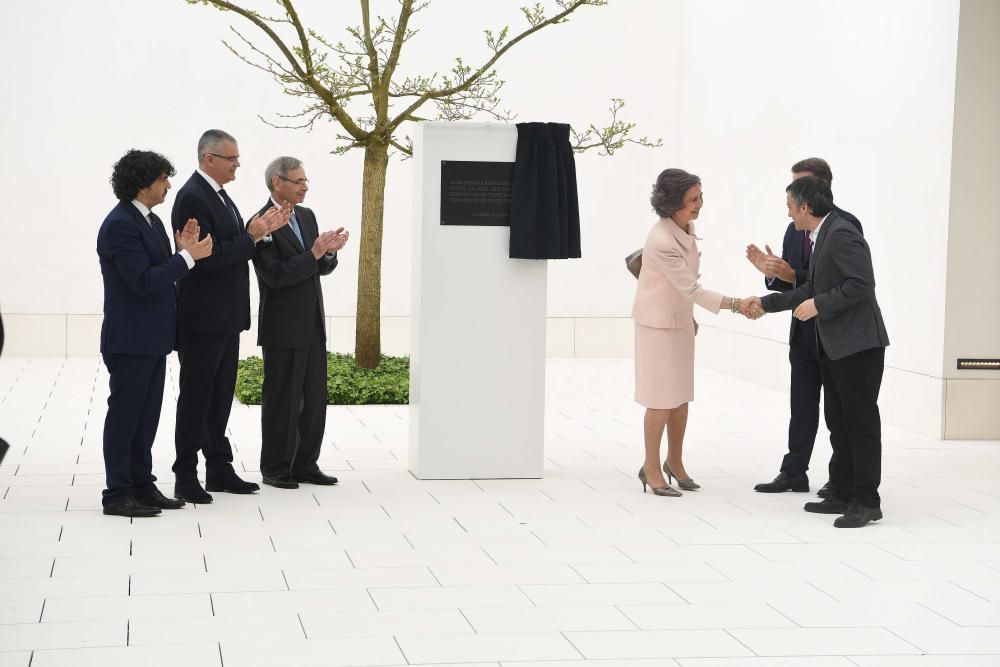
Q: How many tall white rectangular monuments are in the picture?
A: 1